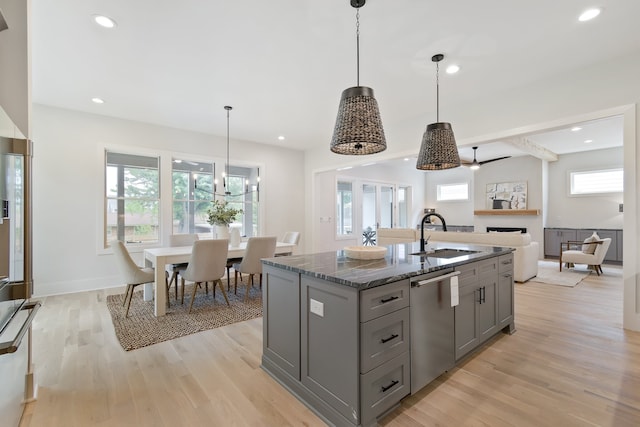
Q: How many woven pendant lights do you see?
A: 2